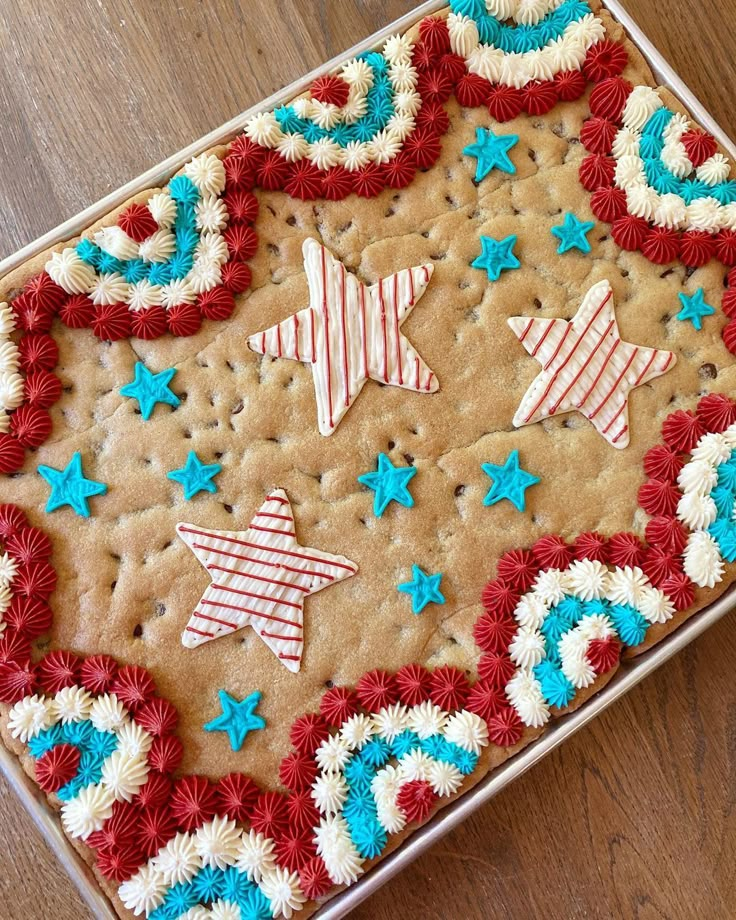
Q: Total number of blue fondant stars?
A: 11